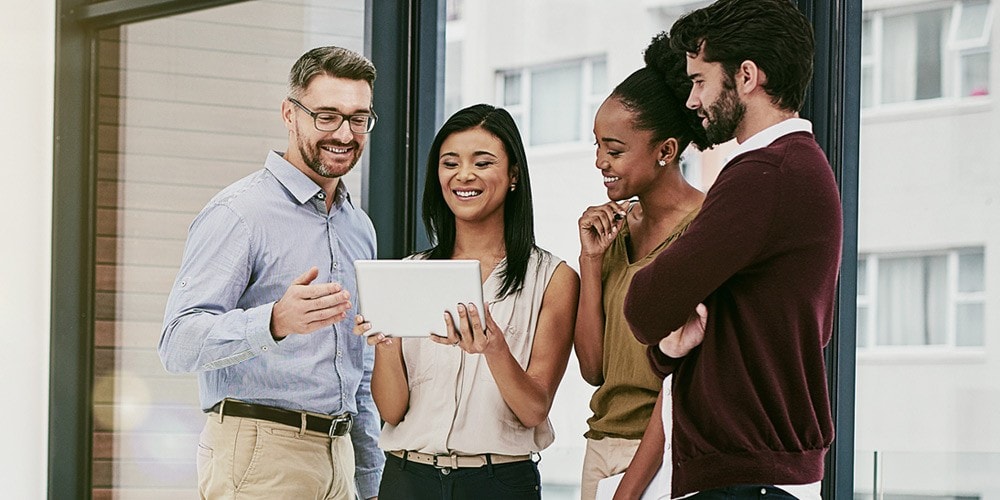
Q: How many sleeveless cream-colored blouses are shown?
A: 1